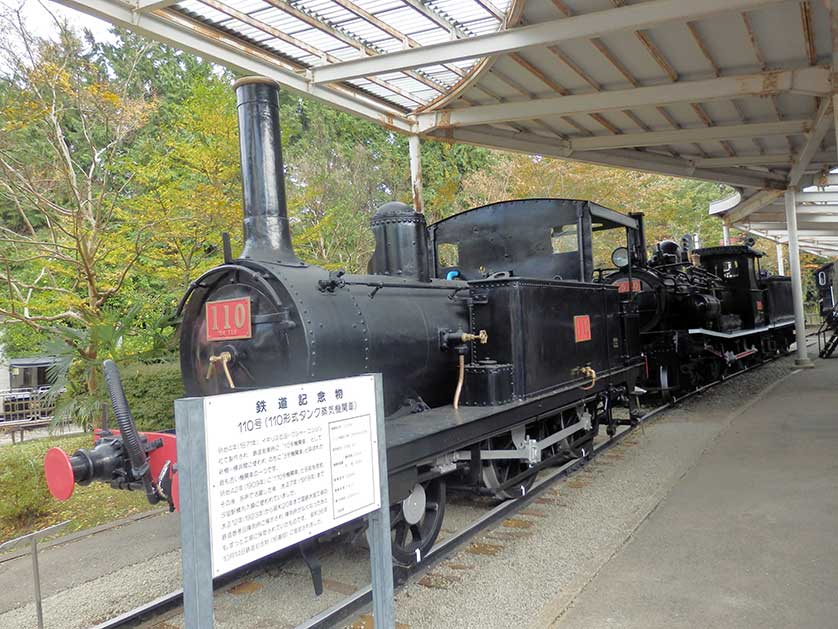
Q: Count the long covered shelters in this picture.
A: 1